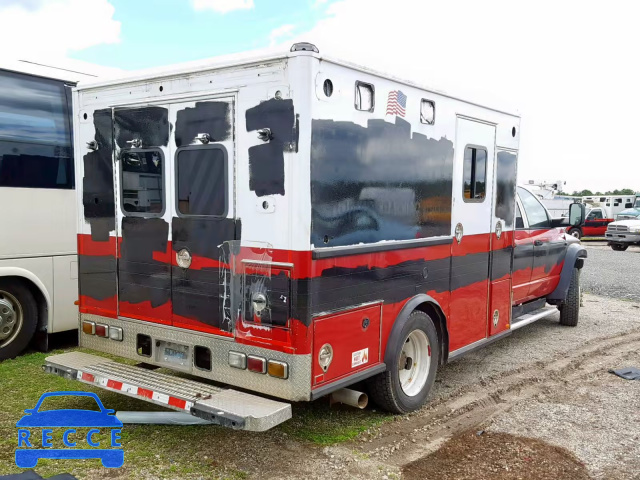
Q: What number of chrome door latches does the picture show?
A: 6